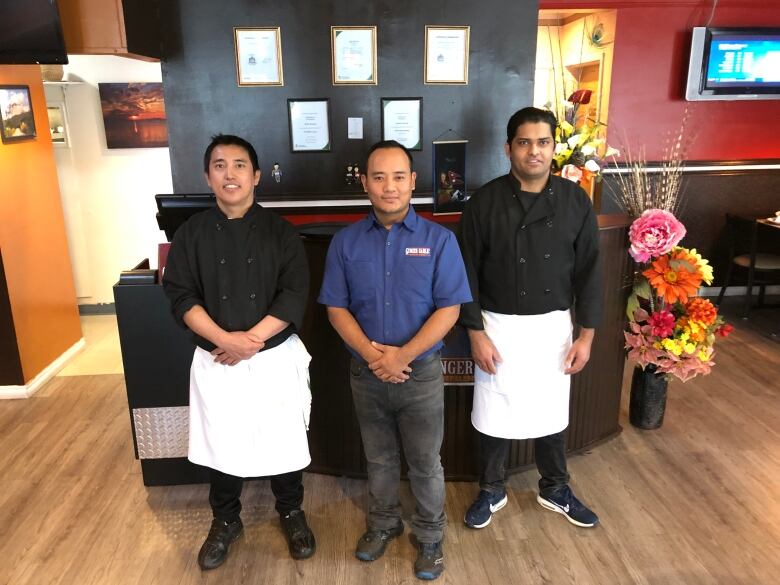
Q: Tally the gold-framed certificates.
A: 3